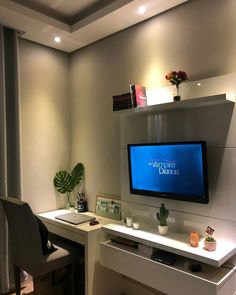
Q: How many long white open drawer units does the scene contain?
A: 1